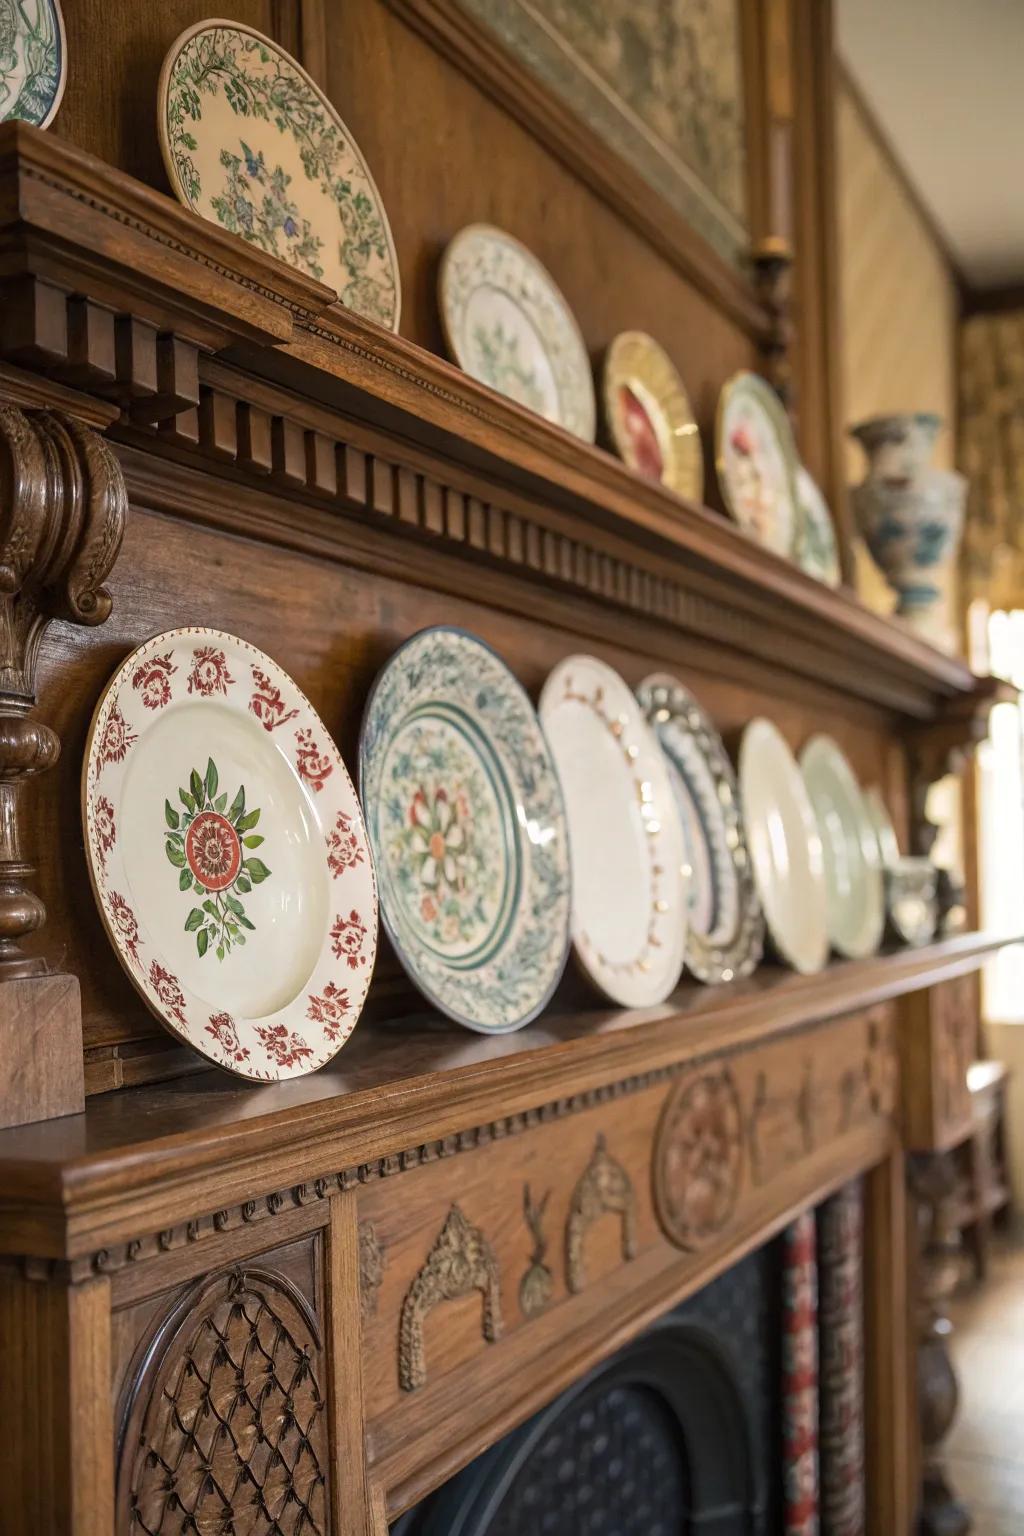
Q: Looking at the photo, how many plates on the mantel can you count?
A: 13